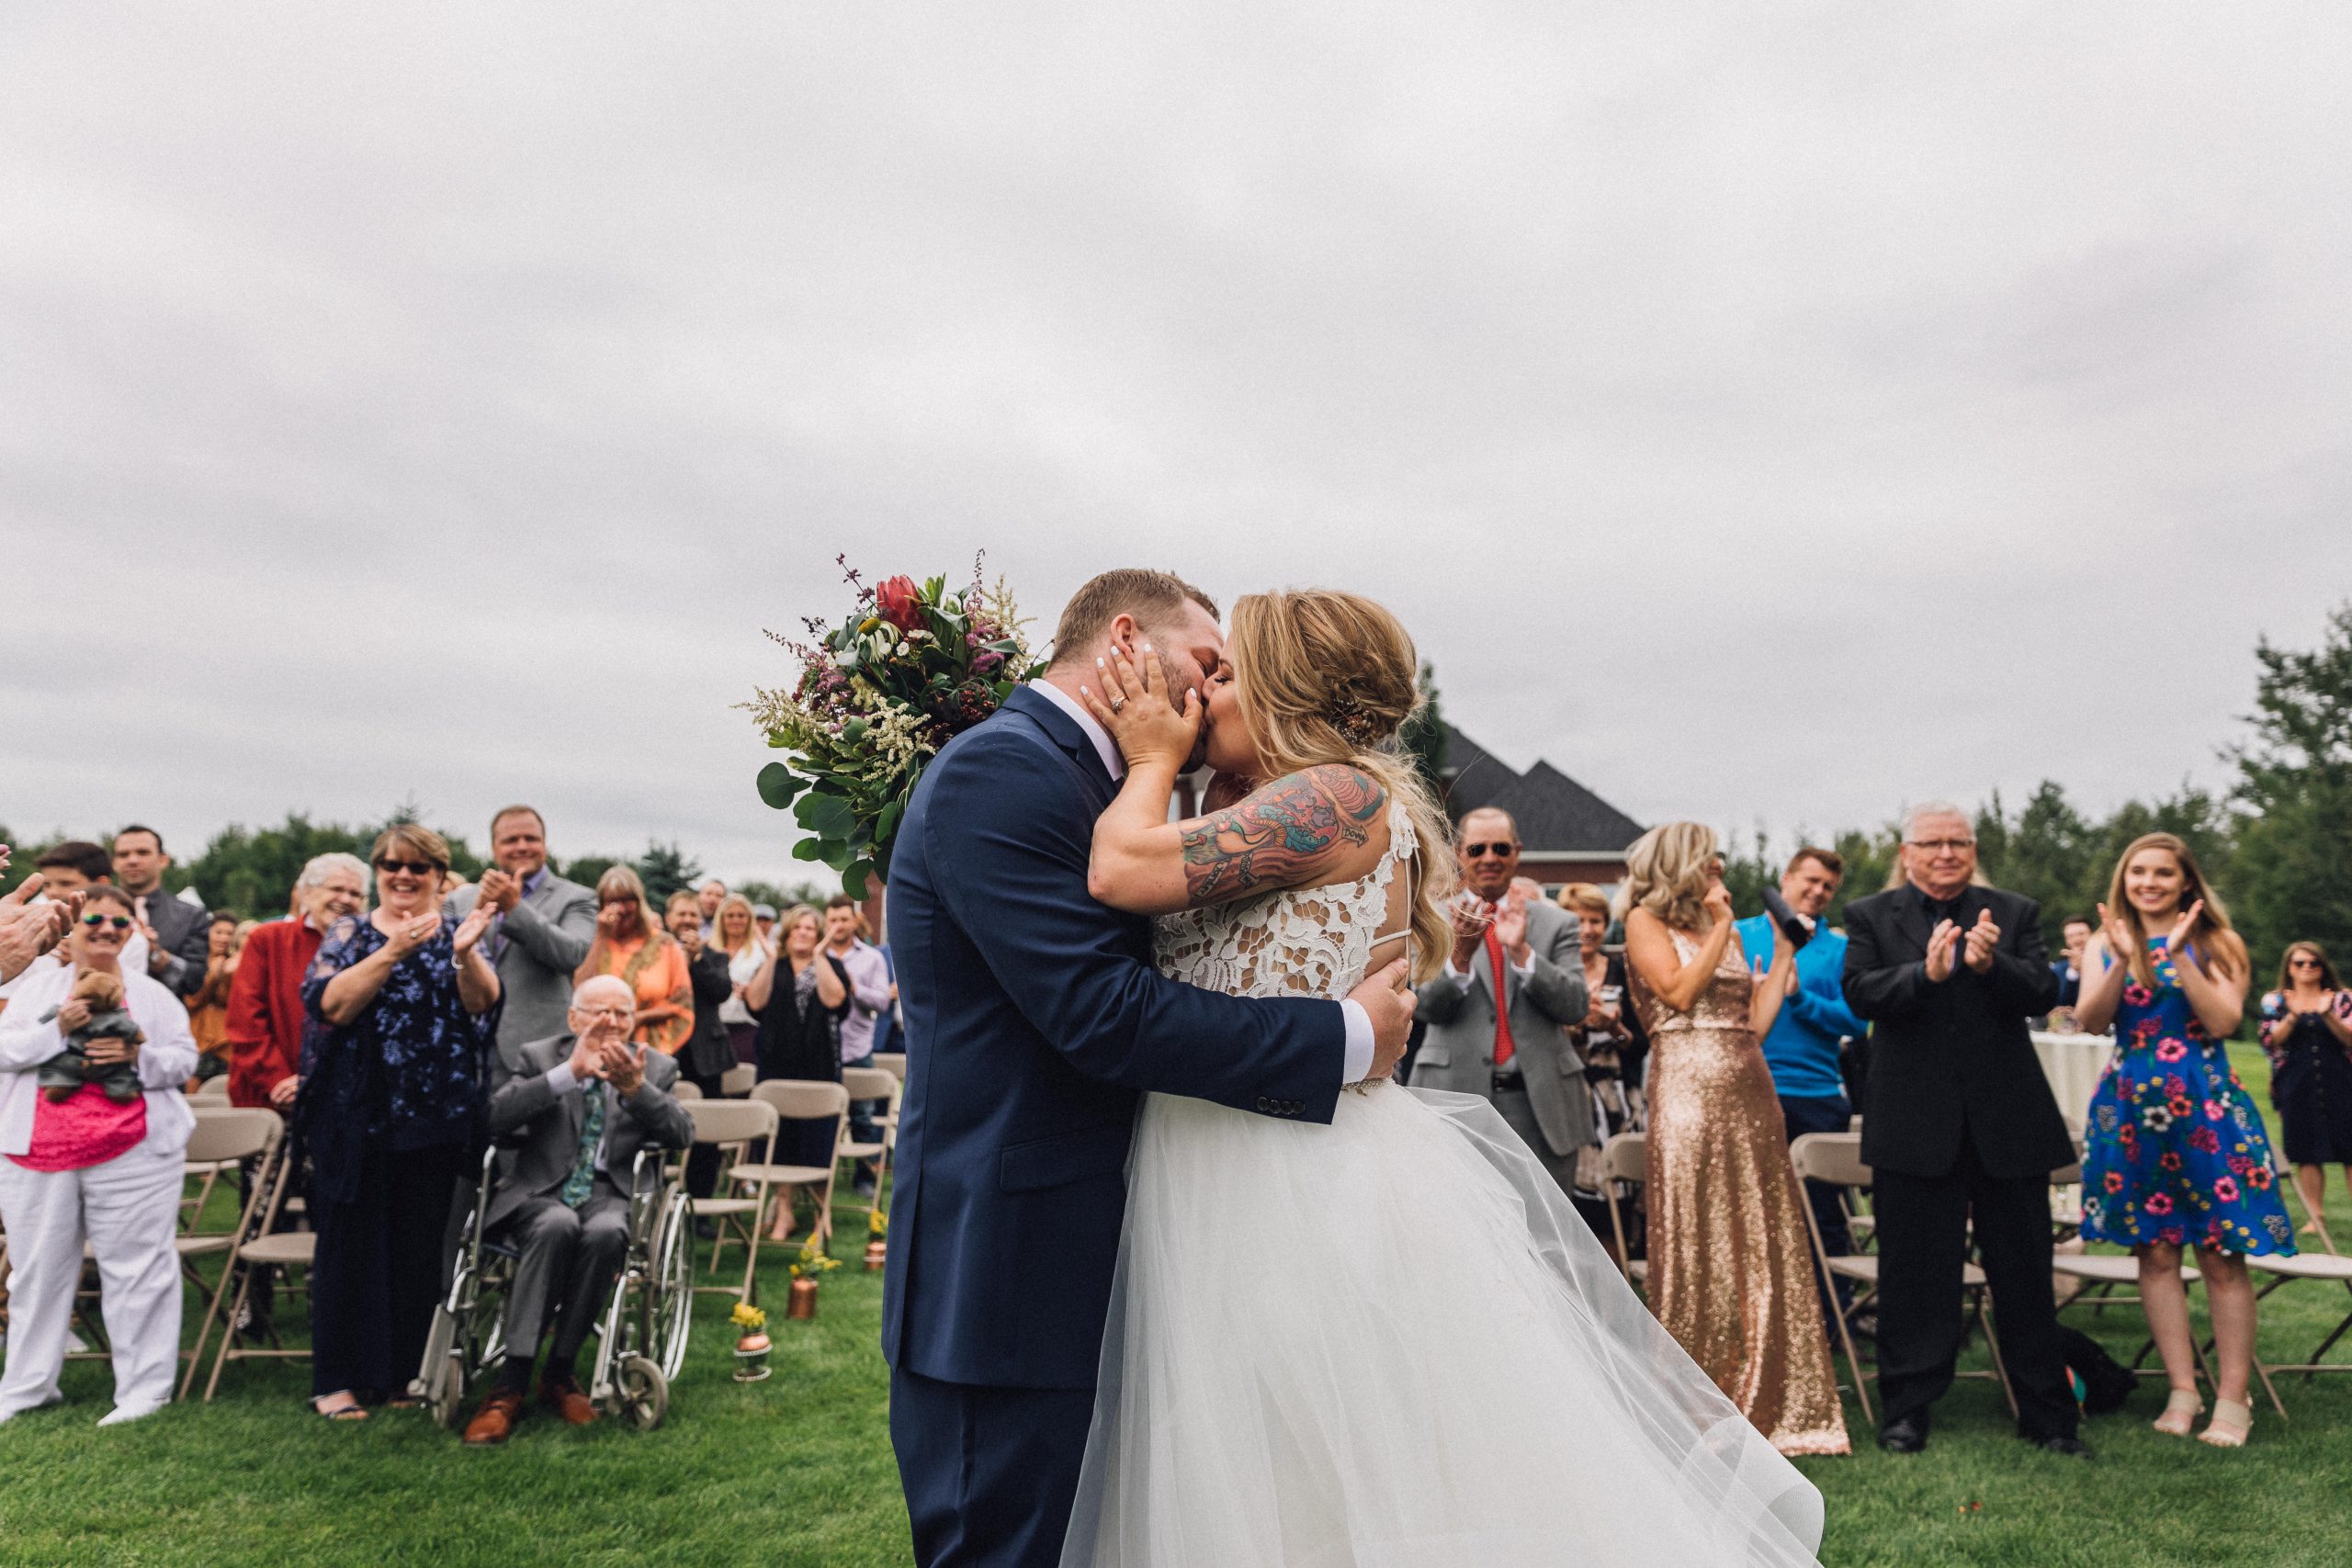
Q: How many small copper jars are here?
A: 3